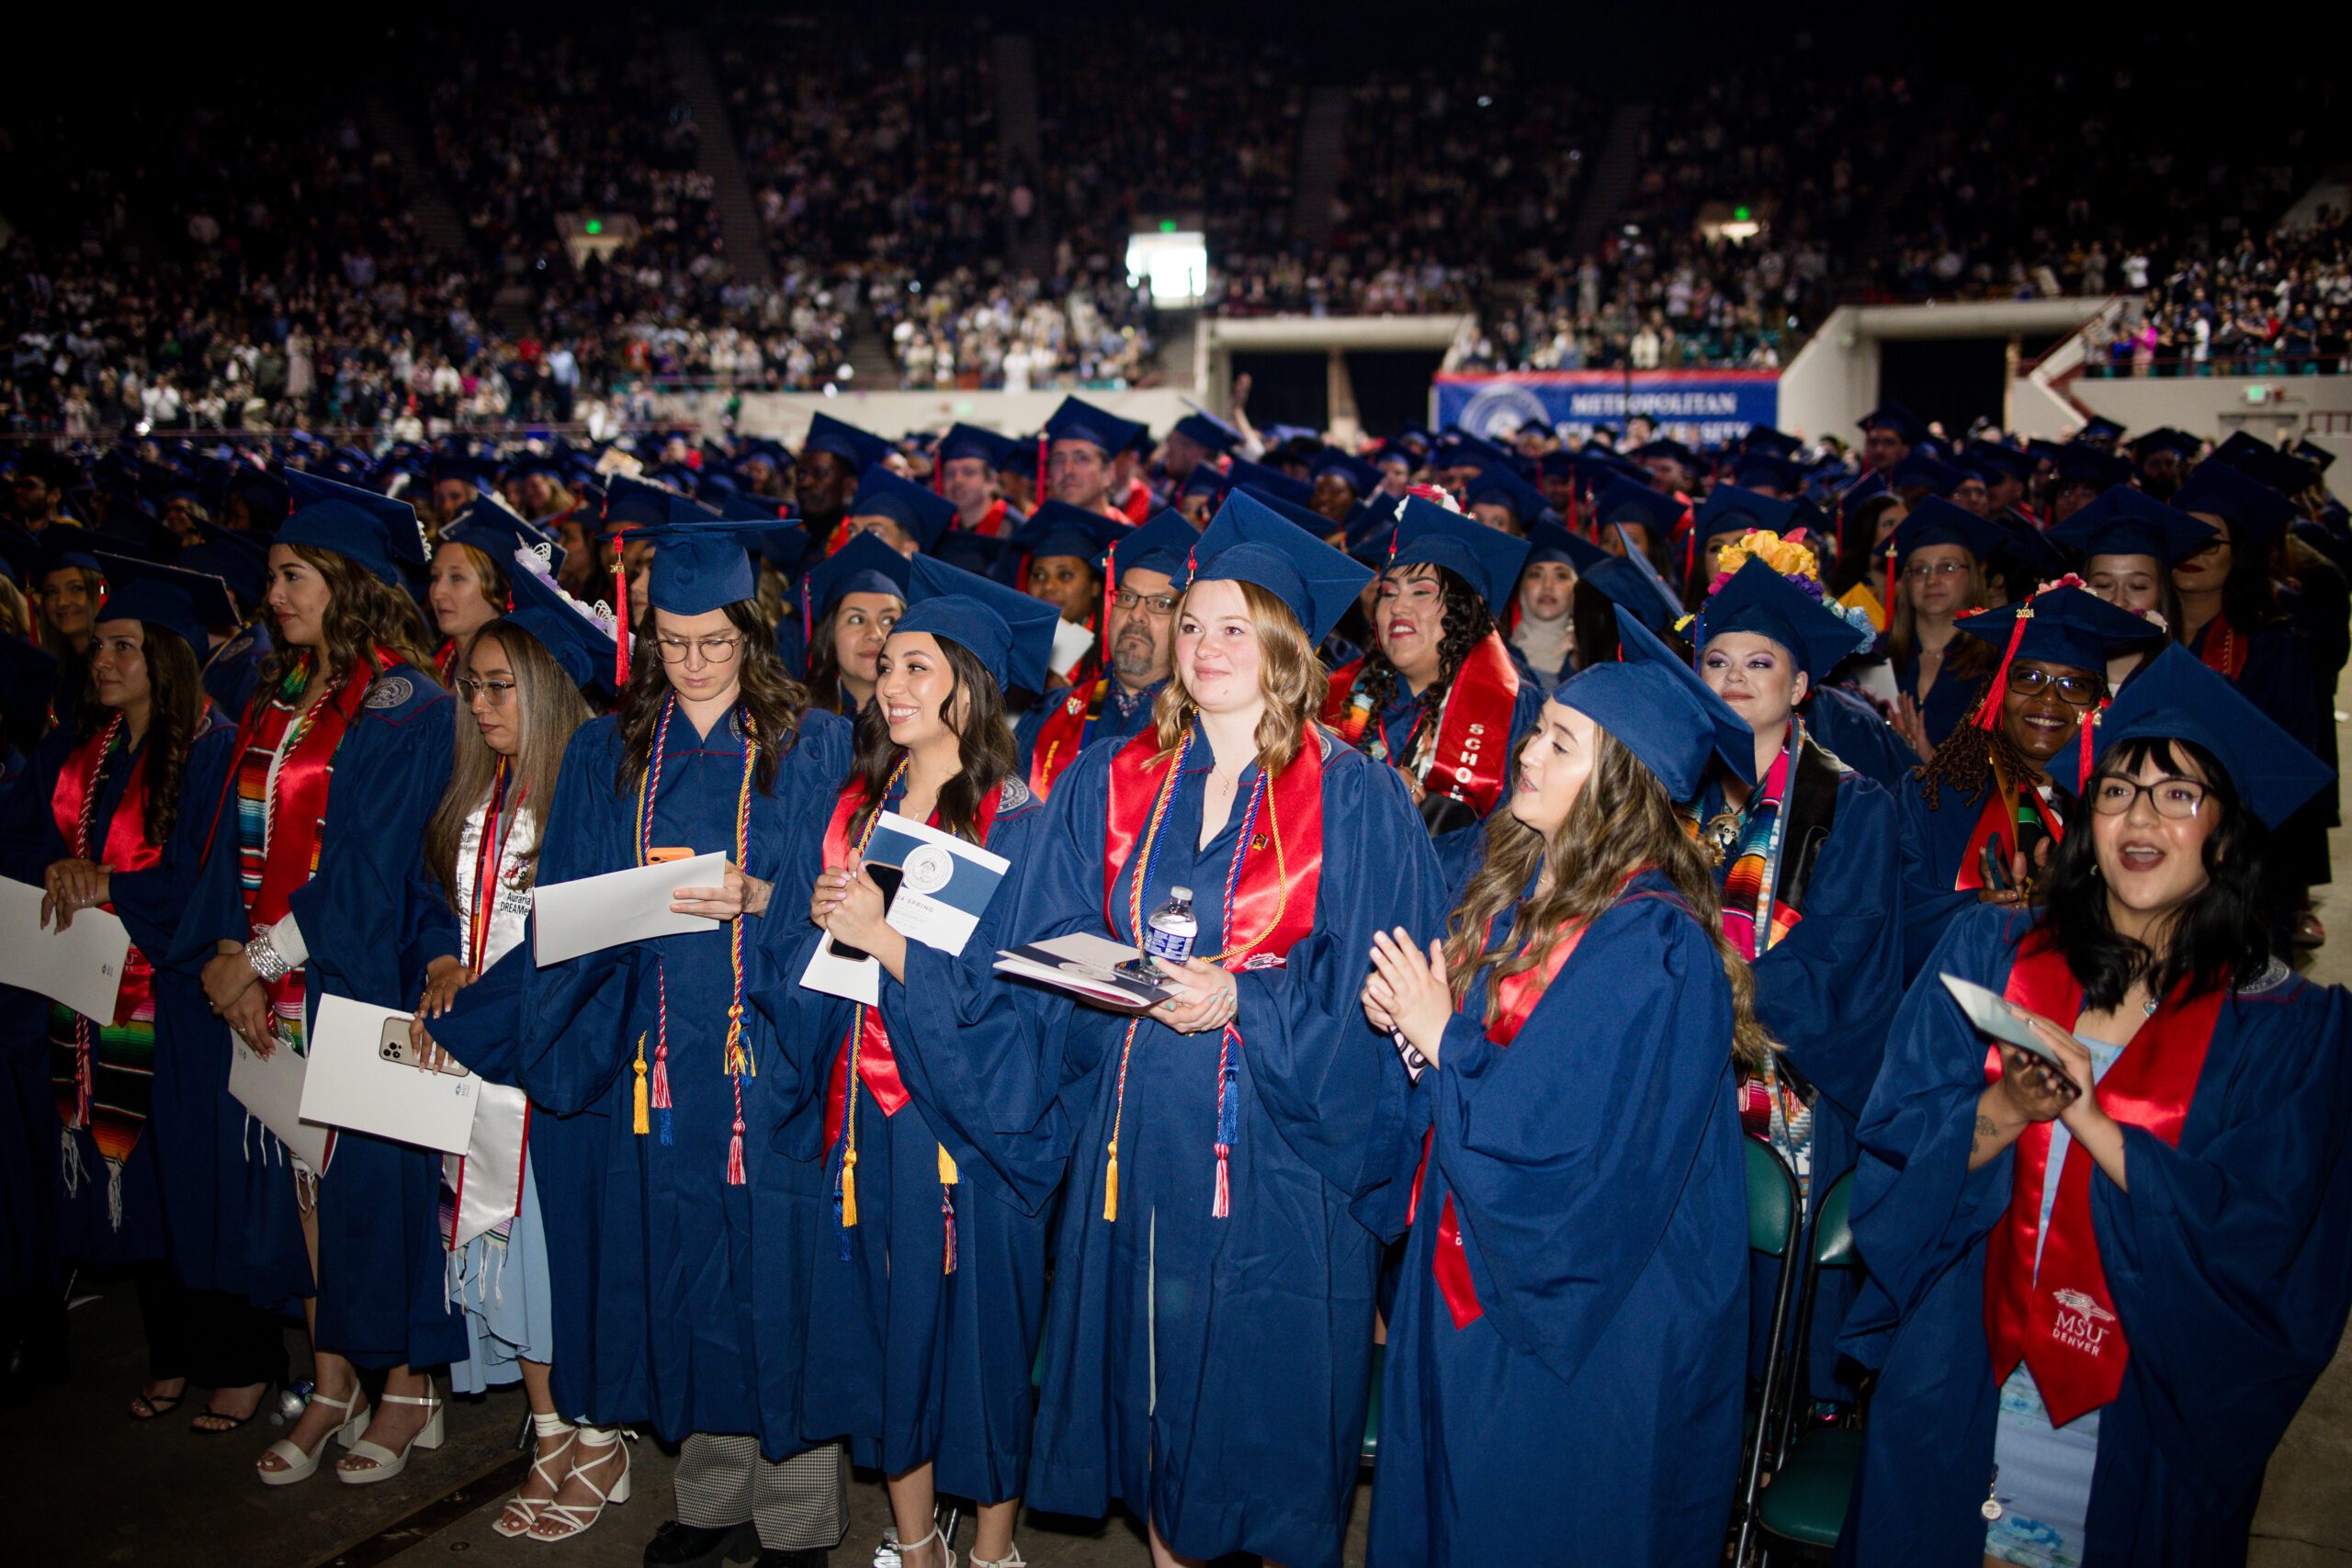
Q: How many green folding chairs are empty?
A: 2